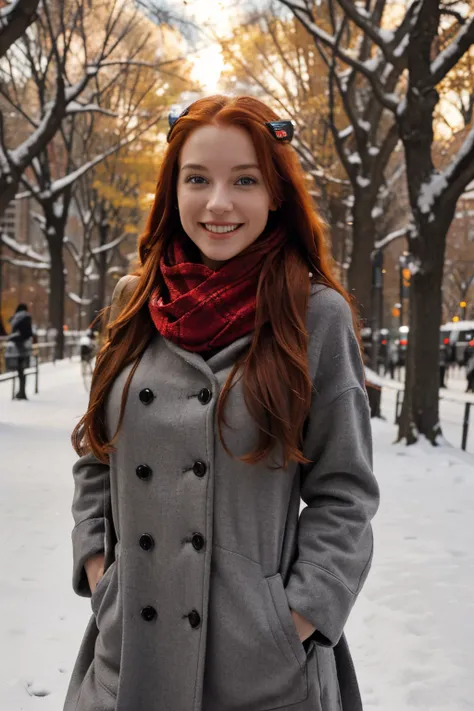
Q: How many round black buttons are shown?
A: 8